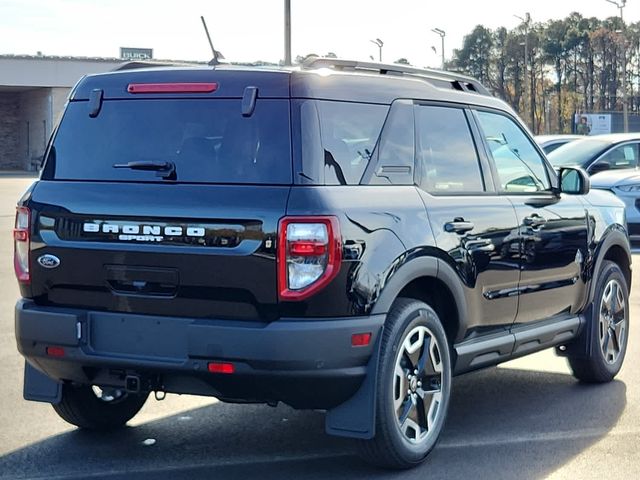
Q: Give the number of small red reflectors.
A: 3